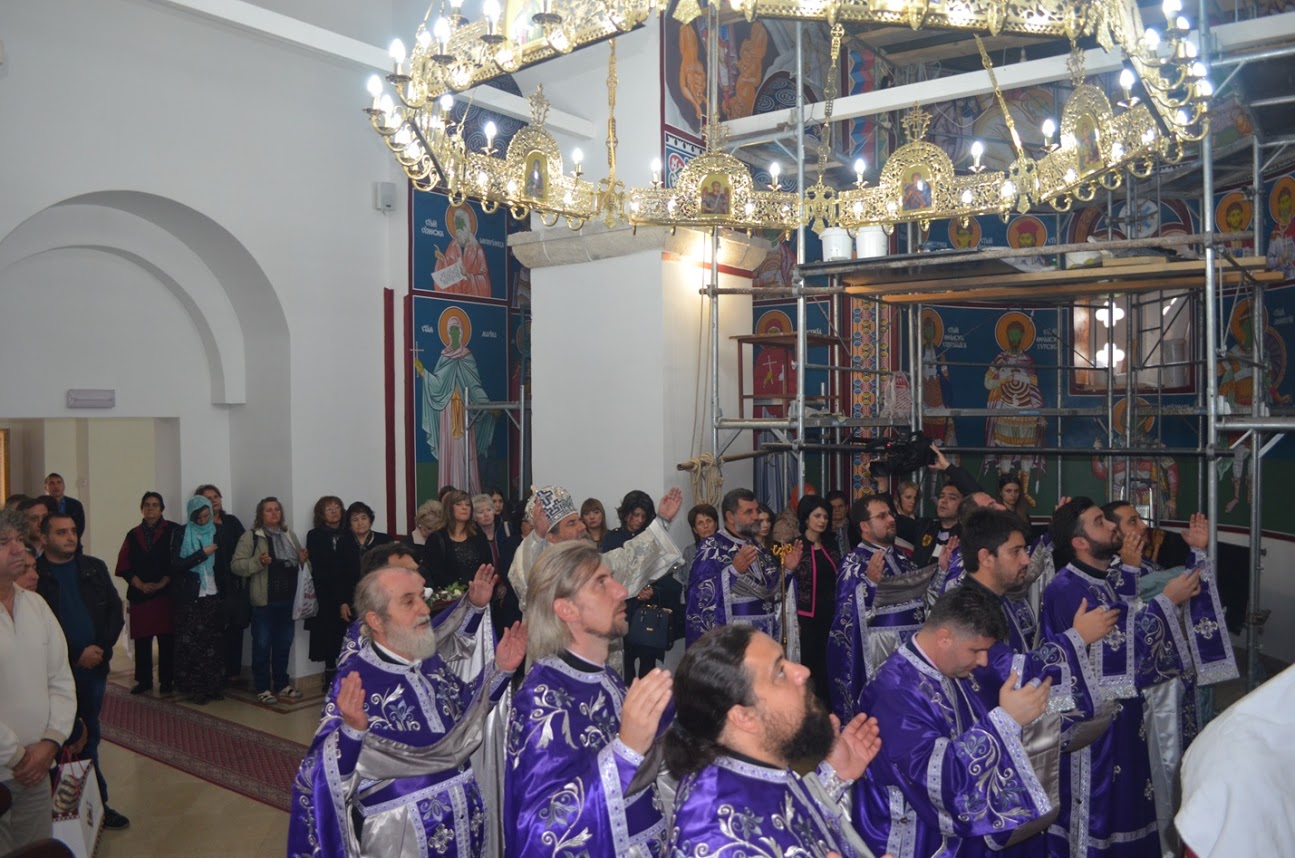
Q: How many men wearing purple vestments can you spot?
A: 11